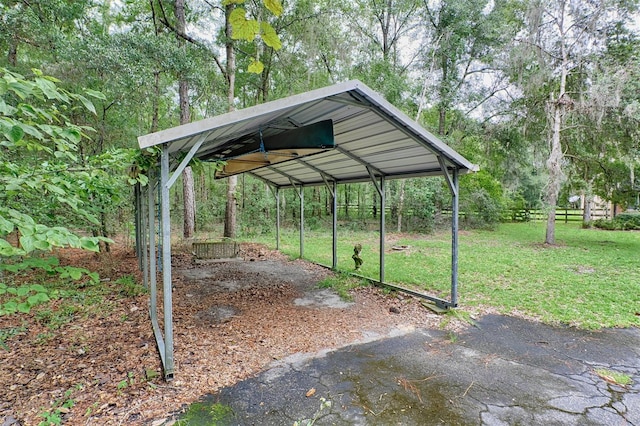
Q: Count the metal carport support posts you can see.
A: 10